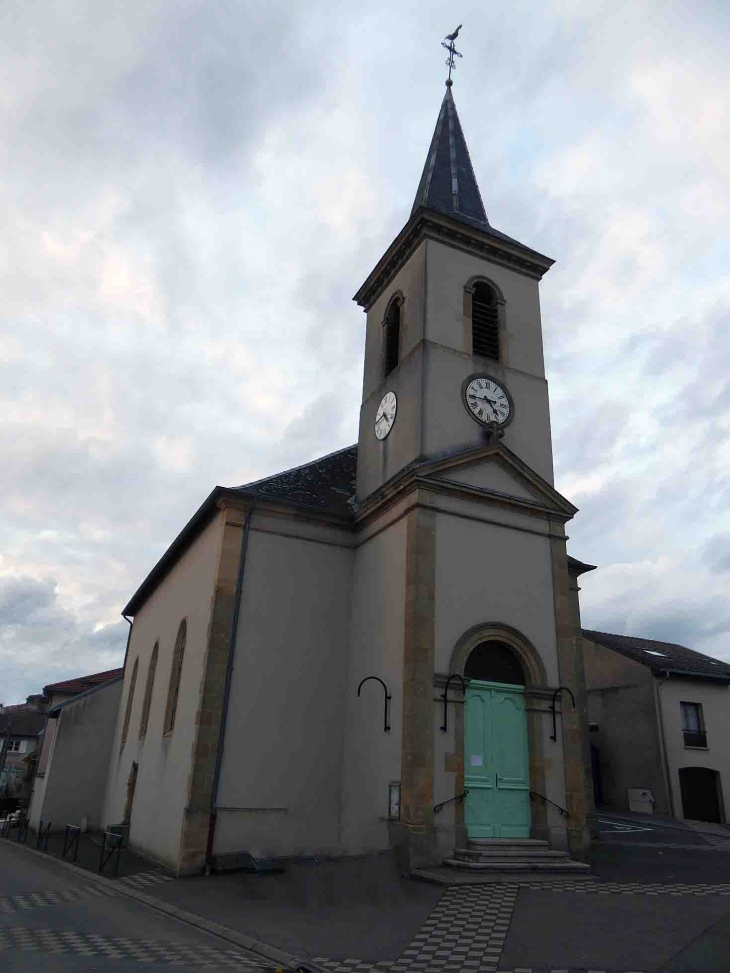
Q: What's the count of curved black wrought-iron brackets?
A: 3